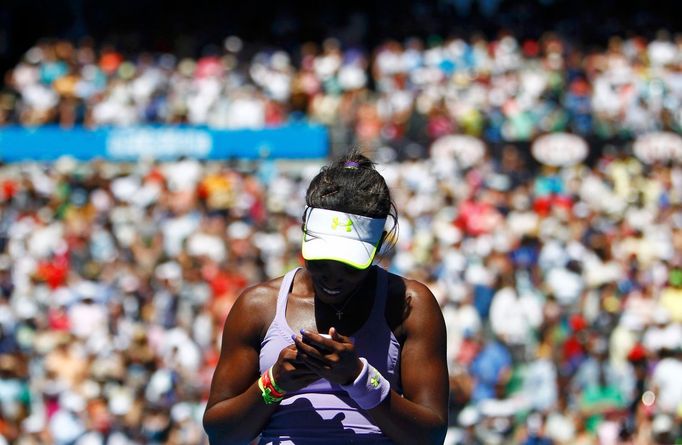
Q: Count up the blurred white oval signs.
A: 3